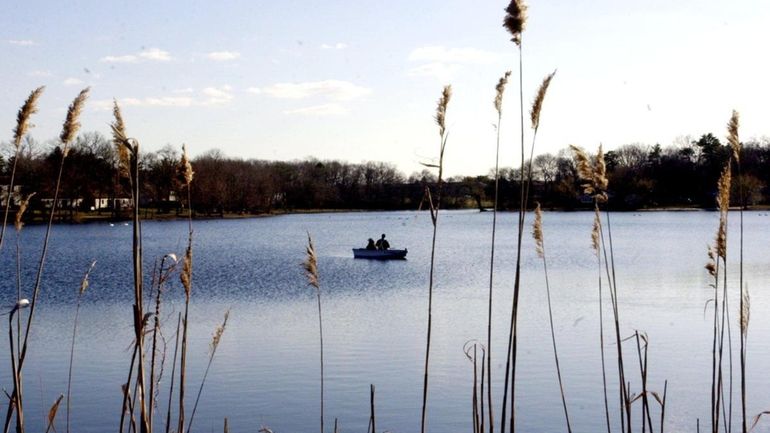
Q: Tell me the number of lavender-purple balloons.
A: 0